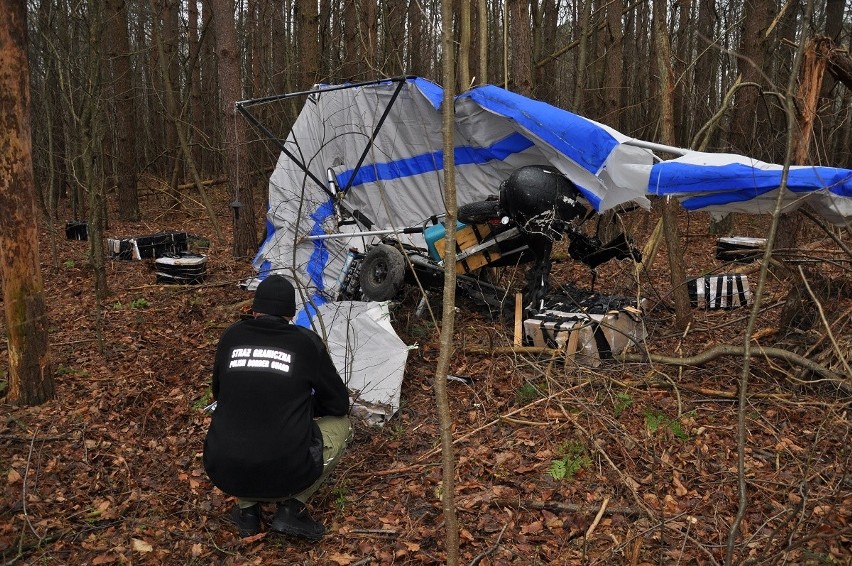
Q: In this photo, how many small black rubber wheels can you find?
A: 2